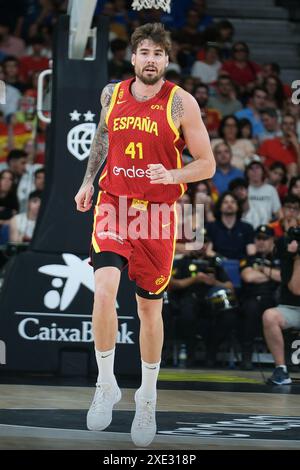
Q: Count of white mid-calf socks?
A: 2